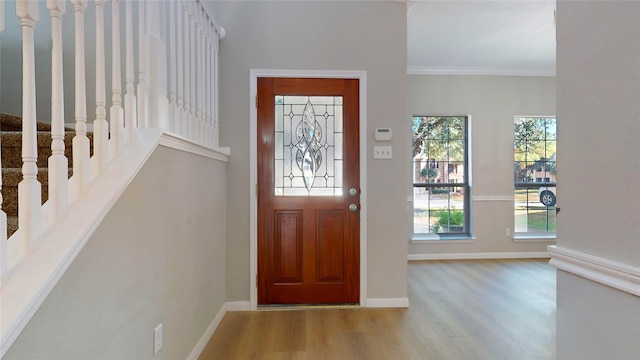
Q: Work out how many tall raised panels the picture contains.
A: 2